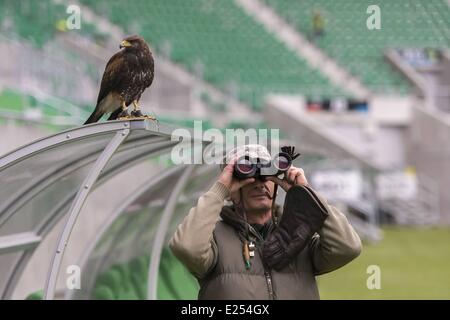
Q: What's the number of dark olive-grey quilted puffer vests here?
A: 1